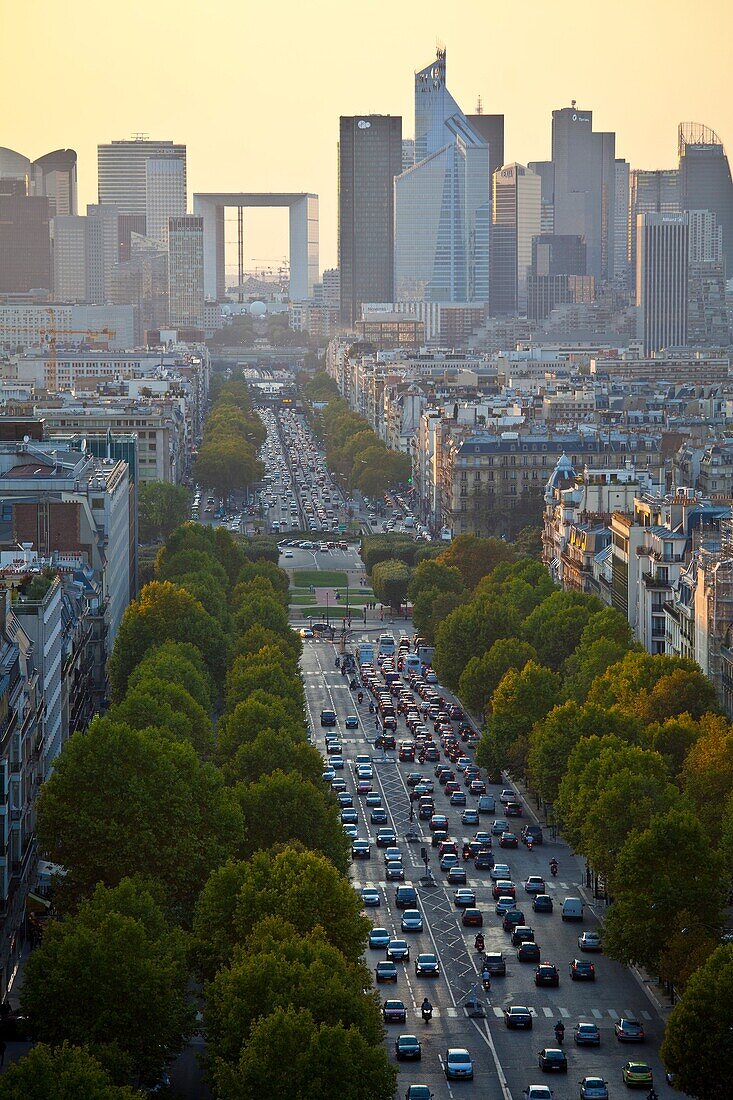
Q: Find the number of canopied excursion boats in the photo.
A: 0